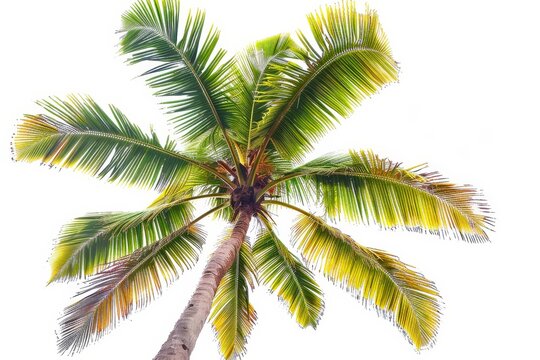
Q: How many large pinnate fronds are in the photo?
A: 10